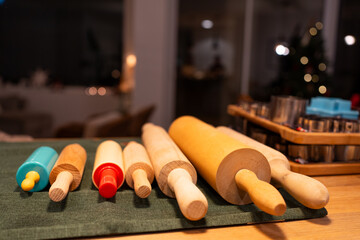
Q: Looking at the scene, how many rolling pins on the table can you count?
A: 7